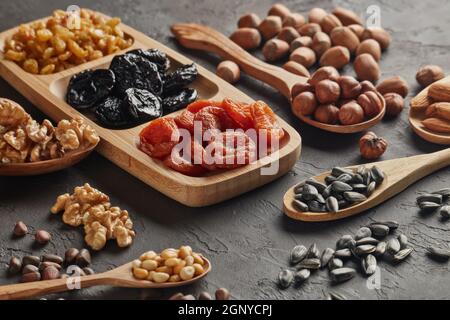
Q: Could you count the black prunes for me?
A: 7